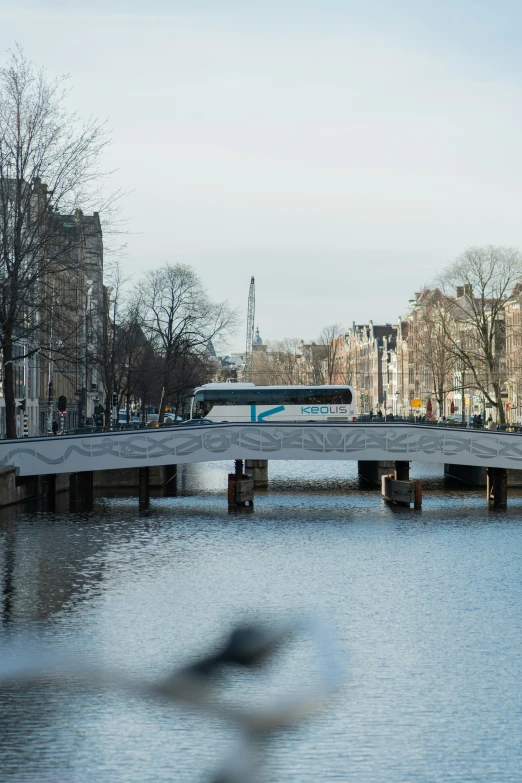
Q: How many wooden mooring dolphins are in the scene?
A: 2